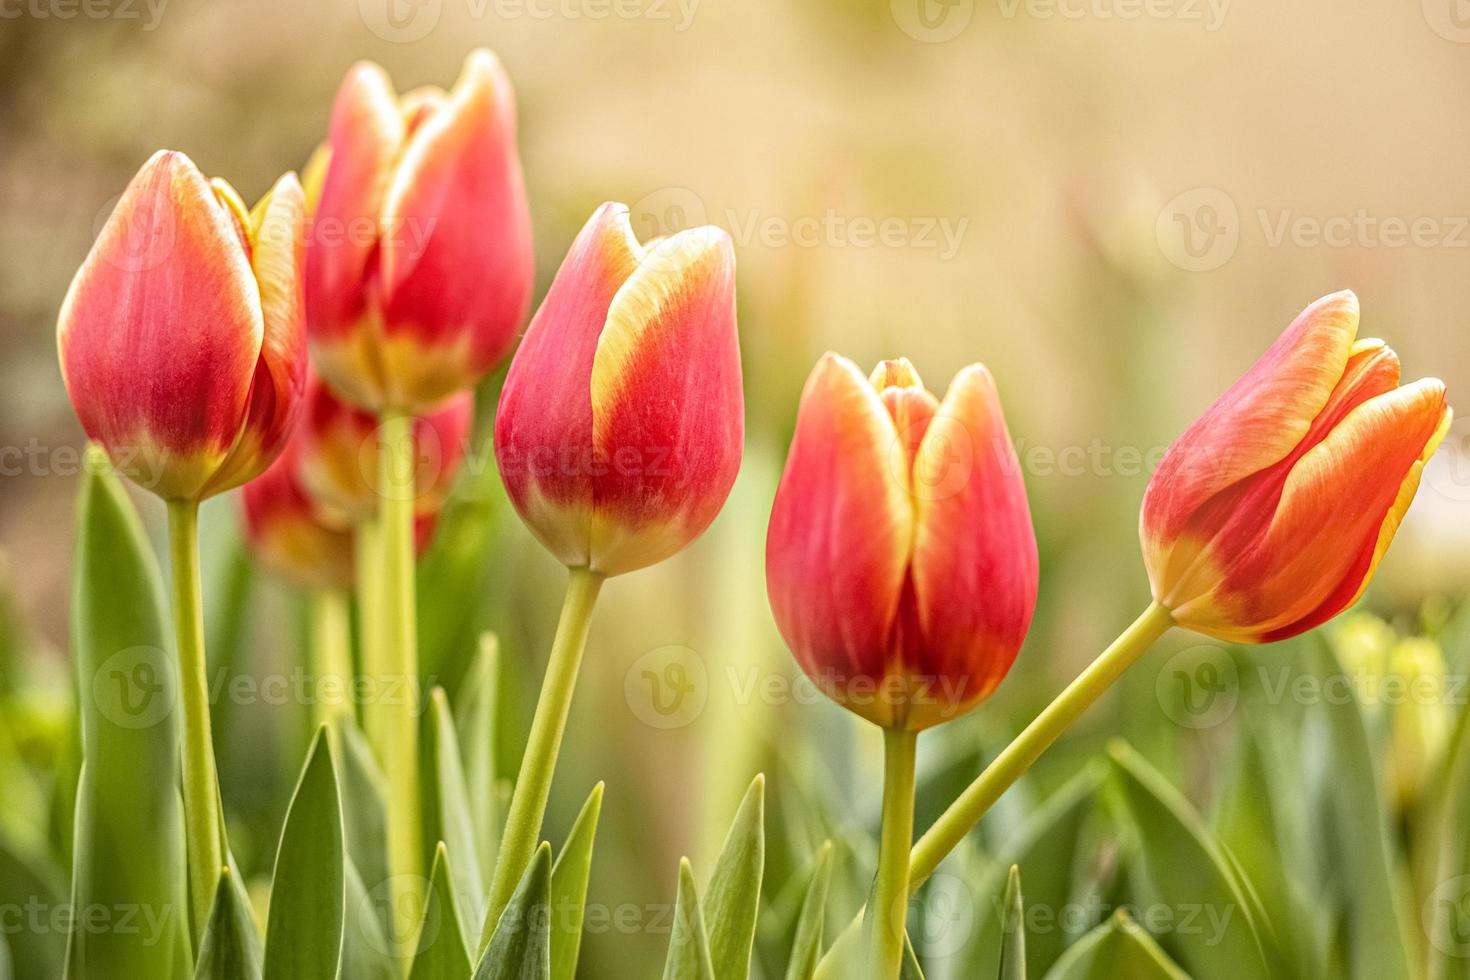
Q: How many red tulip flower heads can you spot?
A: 7